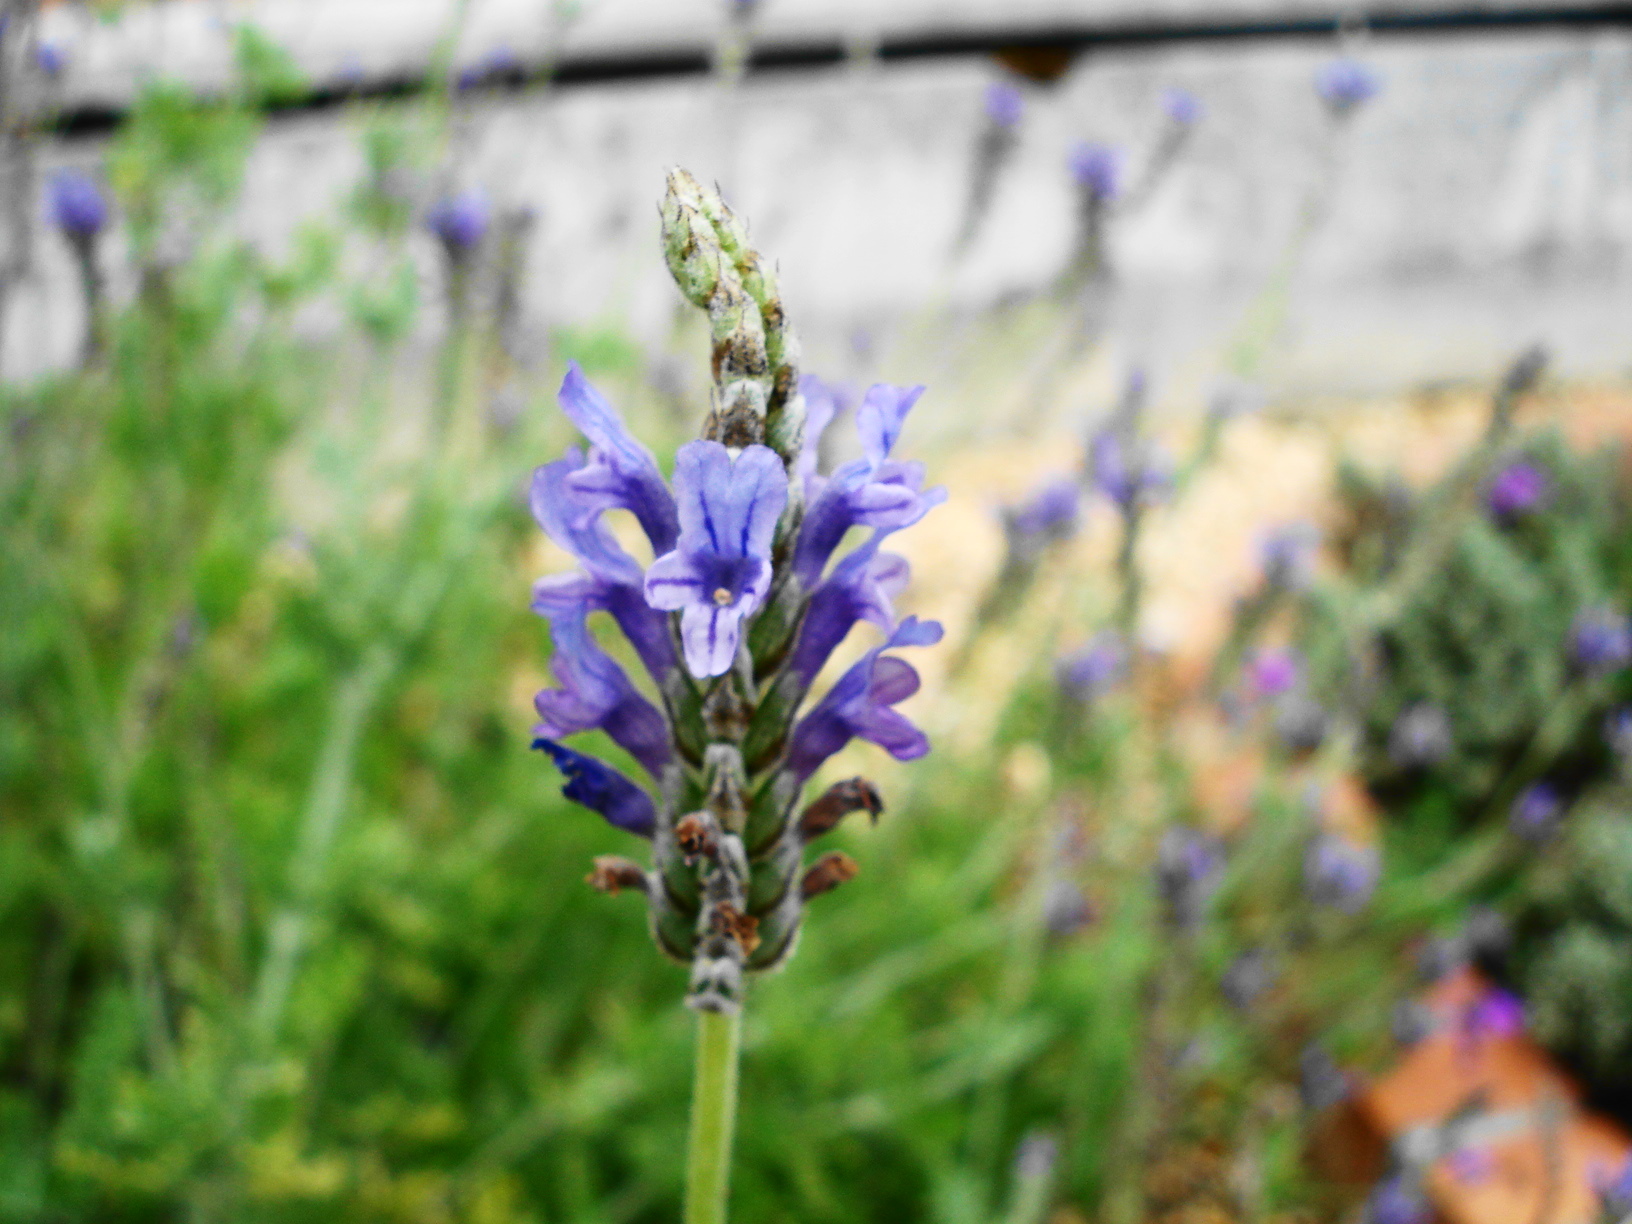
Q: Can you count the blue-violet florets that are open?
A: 7